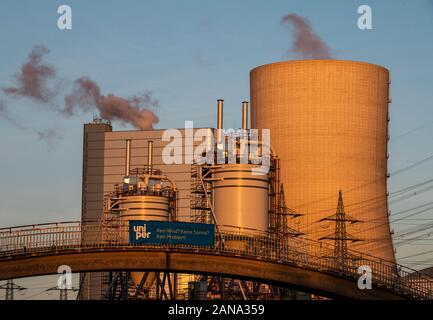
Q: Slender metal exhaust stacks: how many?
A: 4